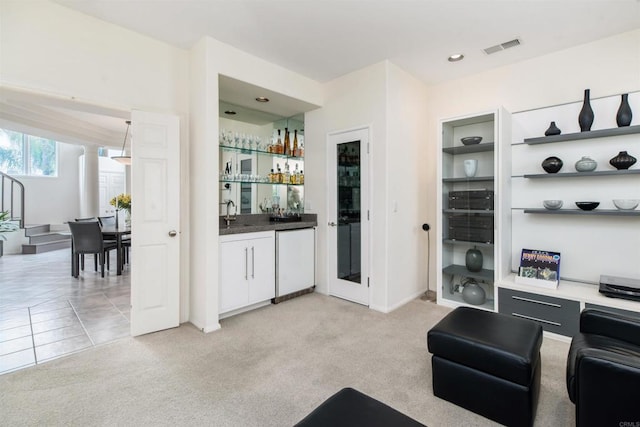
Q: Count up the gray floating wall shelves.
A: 3